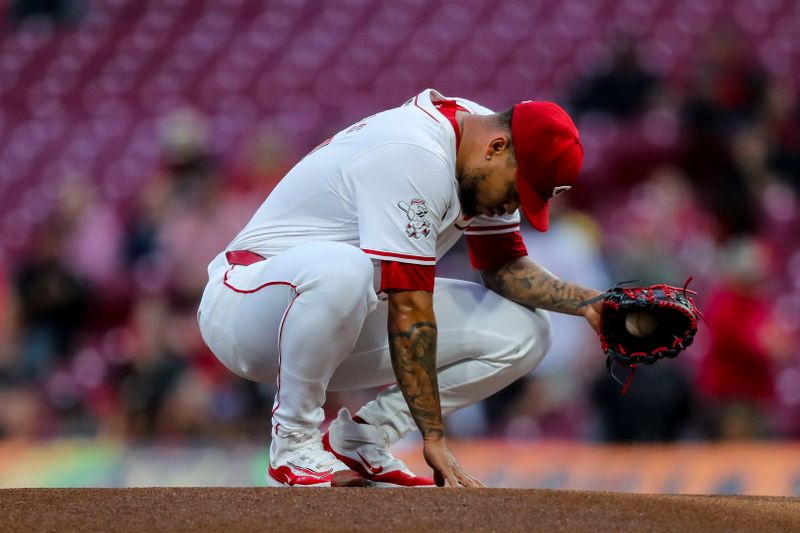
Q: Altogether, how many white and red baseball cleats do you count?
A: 2